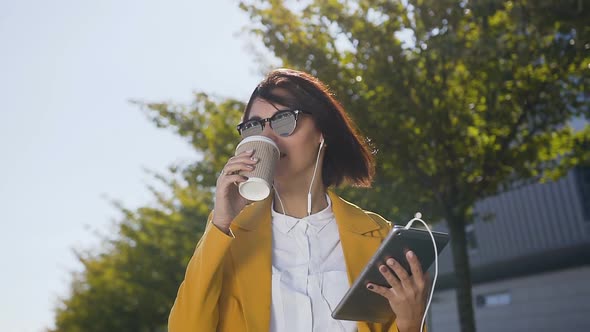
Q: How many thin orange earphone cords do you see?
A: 0